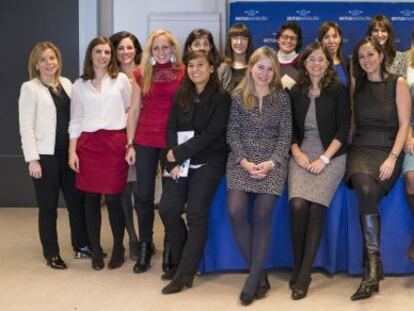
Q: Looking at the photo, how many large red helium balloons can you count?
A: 0